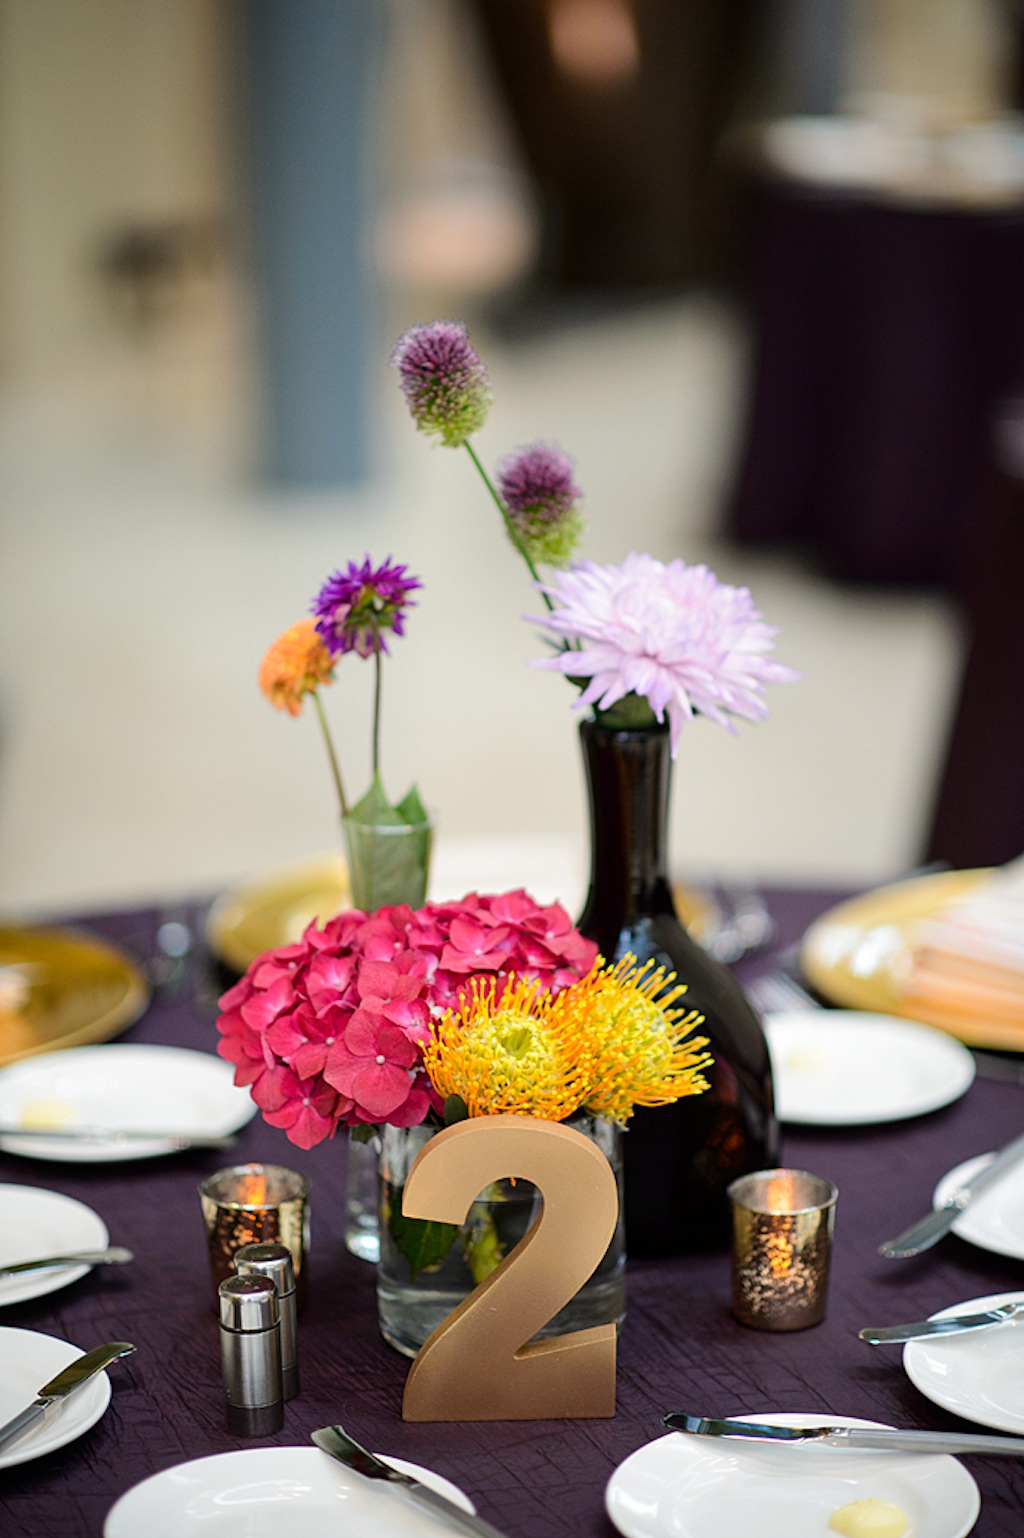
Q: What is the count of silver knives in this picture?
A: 7